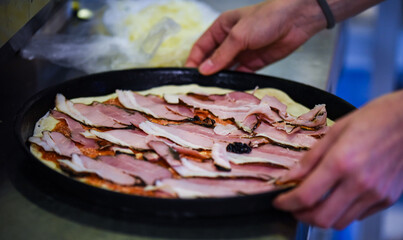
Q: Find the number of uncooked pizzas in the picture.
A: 1